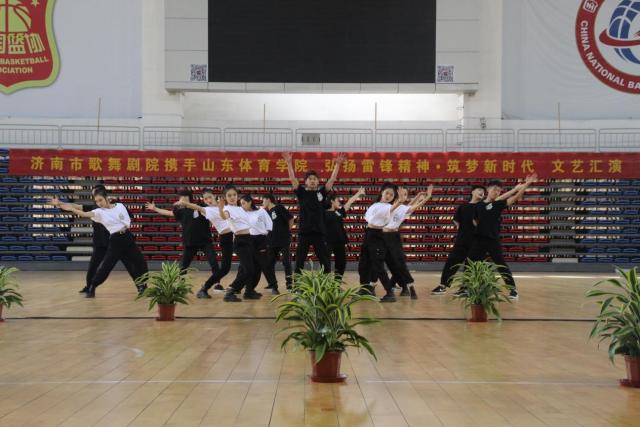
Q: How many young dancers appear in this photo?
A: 13